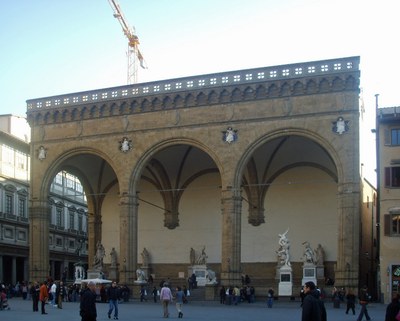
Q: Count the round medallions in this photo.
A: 4